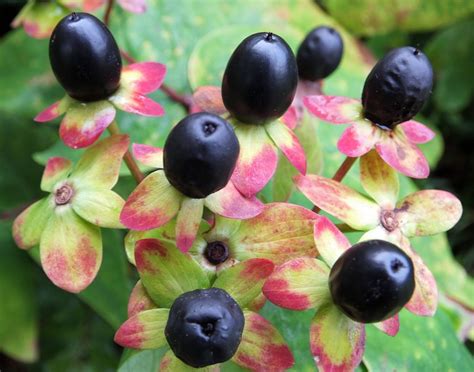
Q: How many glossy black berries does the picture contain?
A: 7